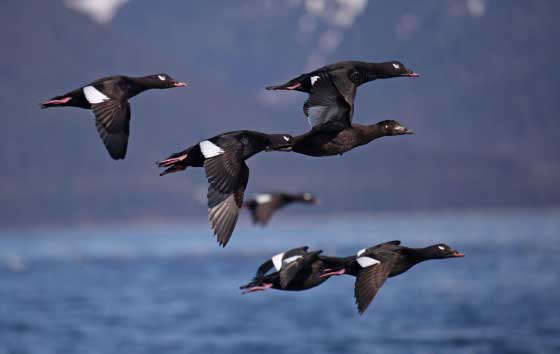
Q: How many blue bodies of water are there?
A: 1